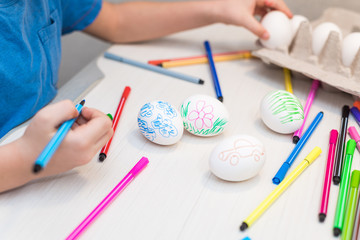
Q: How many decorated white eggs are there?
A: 4